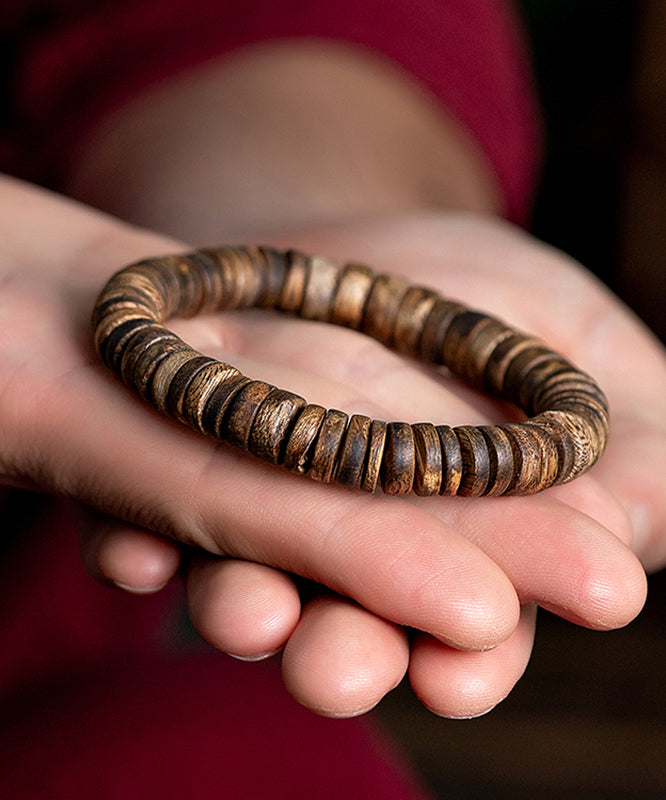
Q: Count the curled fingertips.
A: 4